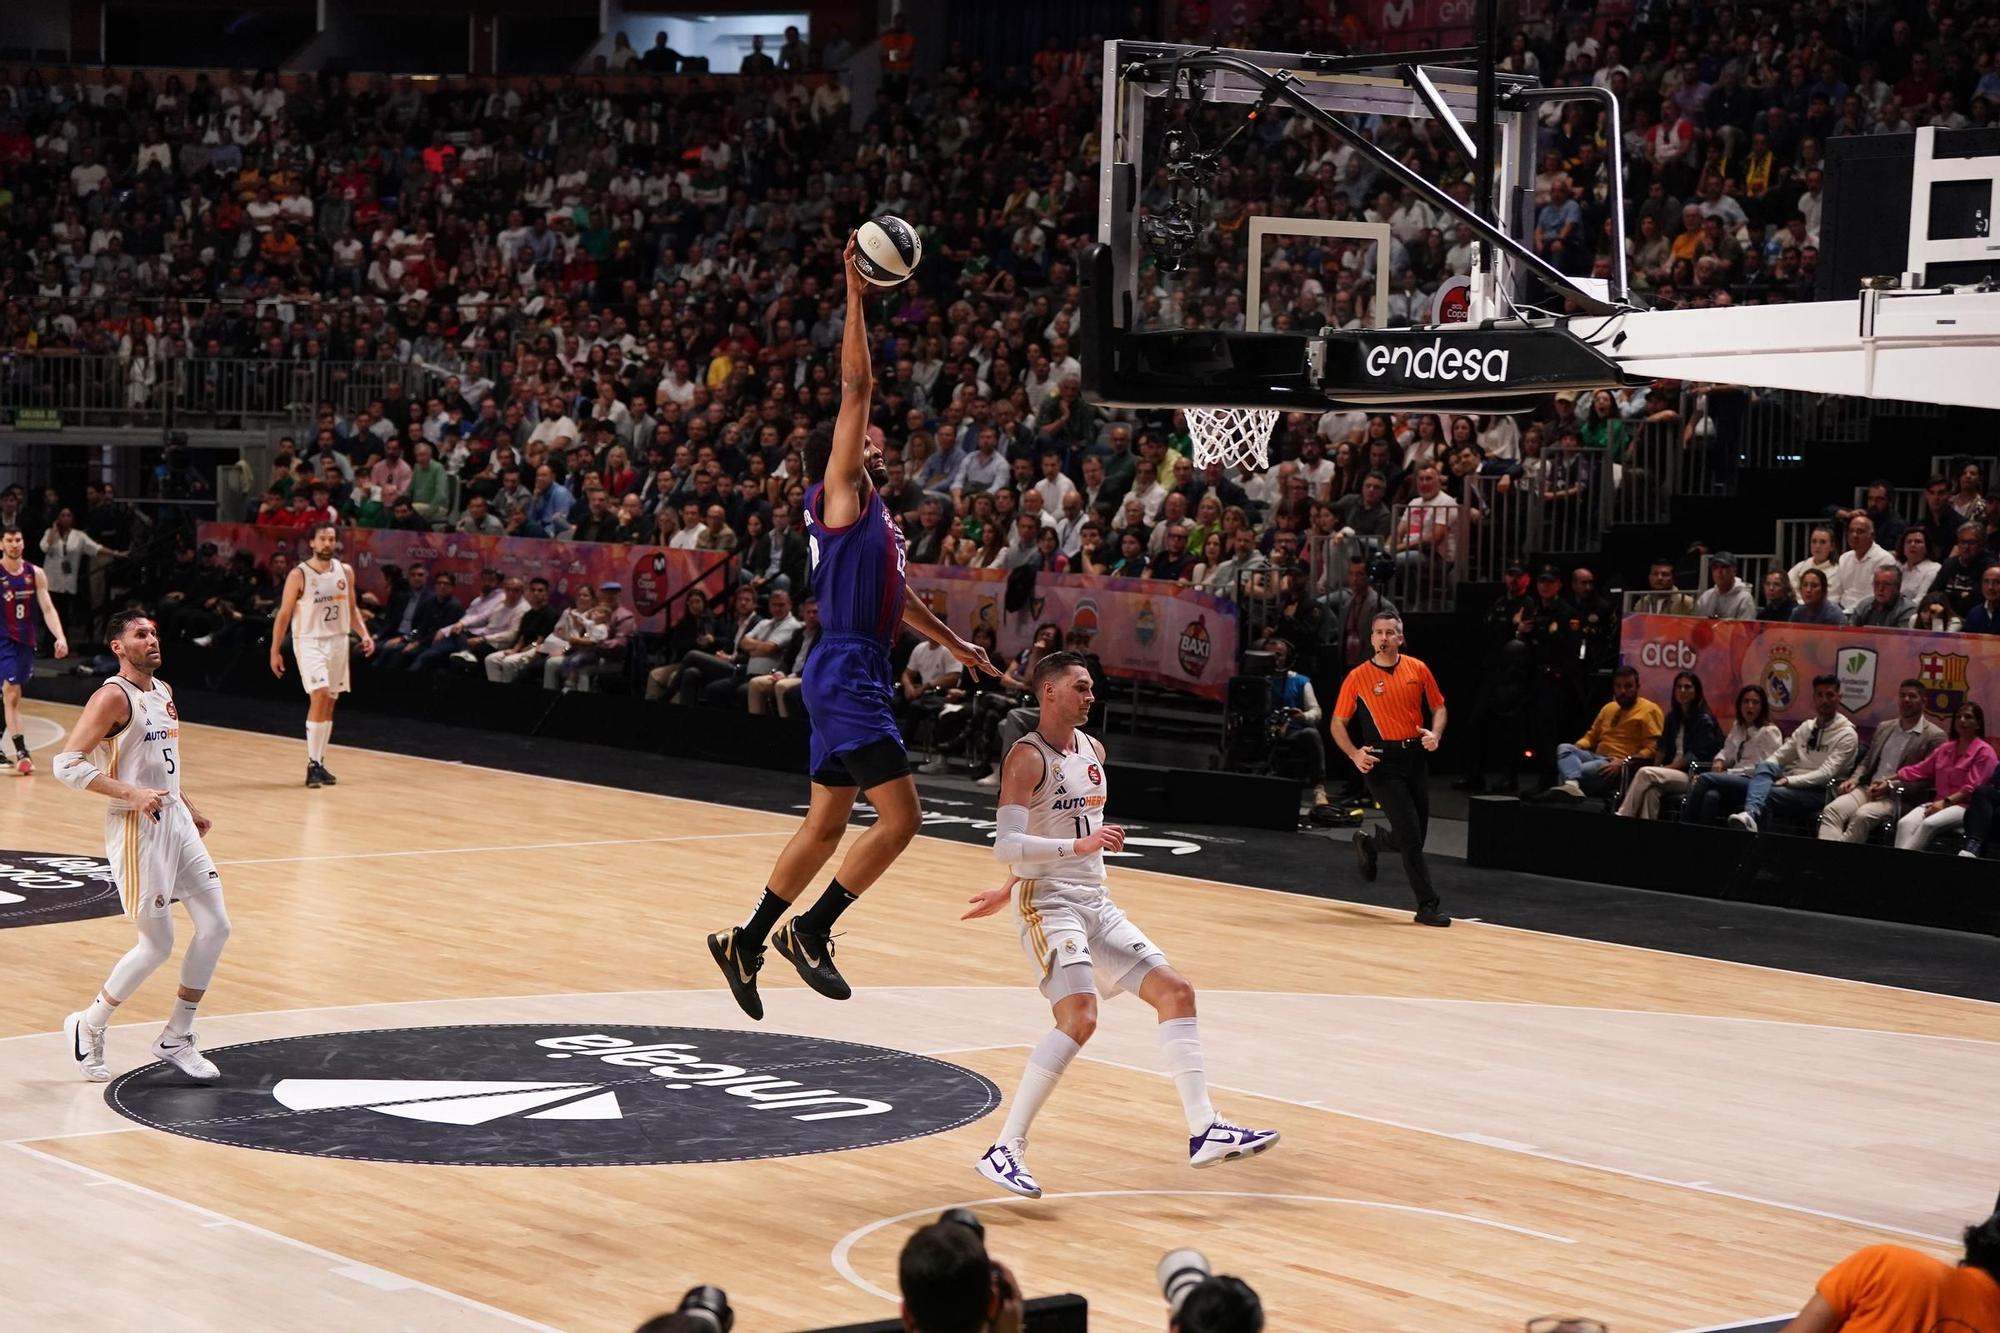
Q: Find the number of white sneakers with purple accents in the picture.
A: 2